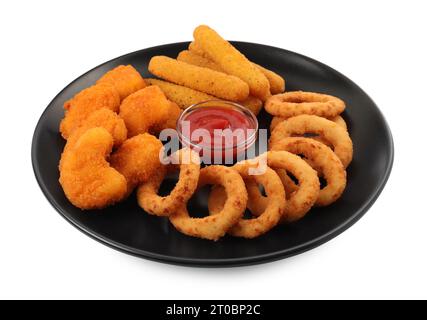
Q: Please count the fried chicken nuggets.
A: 6